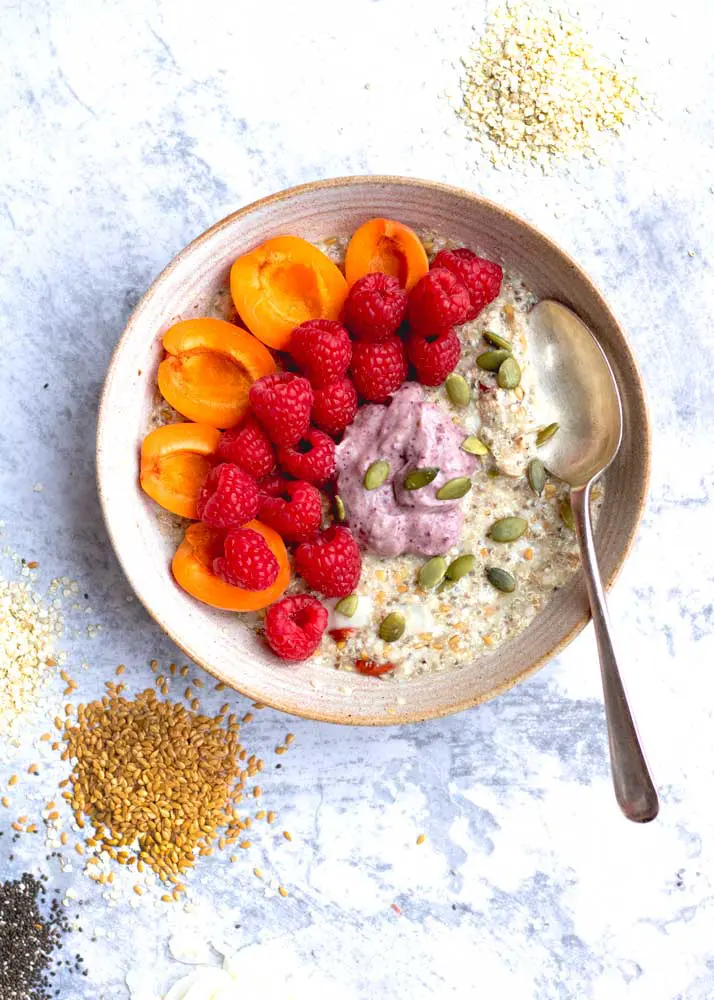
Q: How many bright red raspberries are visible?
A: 15